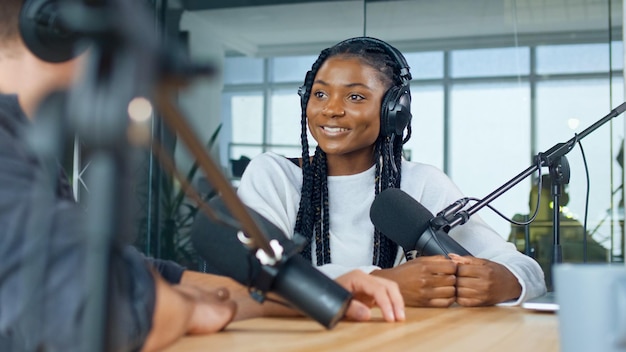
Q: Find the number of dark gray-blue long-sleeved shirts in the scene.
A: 1